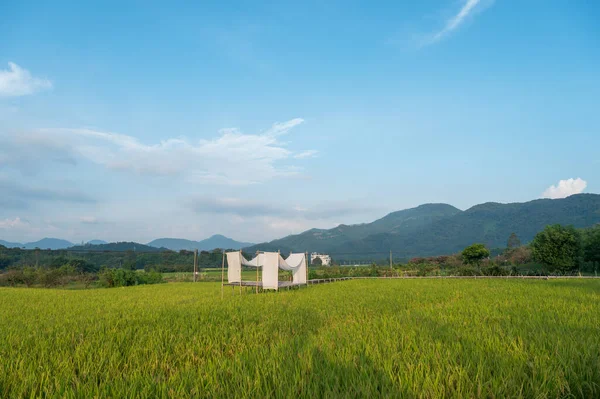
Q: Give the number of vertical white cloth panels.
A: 3